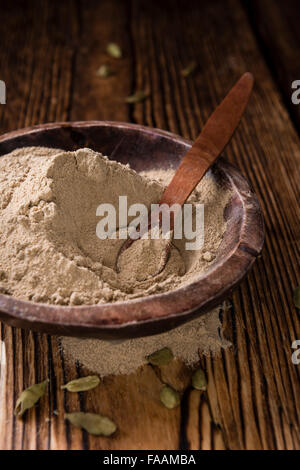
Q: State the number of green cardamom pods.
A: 11